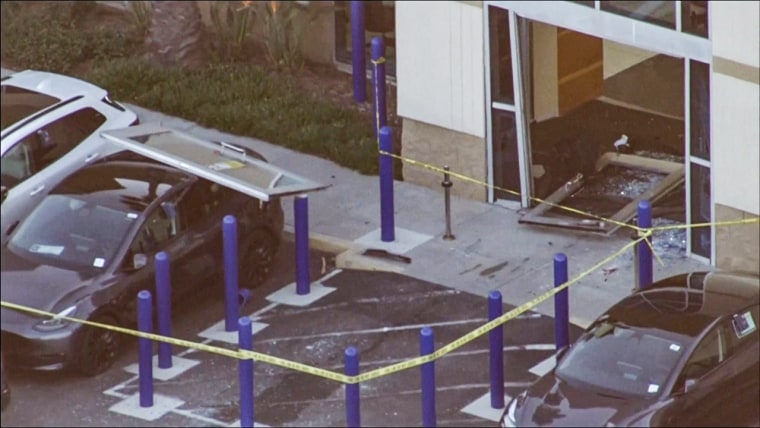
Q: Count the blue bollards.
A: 13